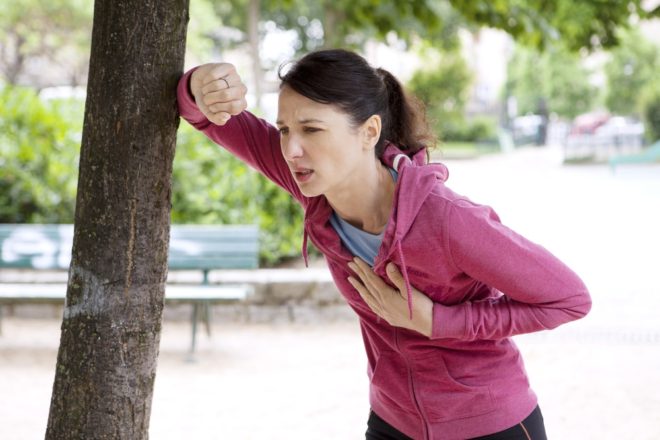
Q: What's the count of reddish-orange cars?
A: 1